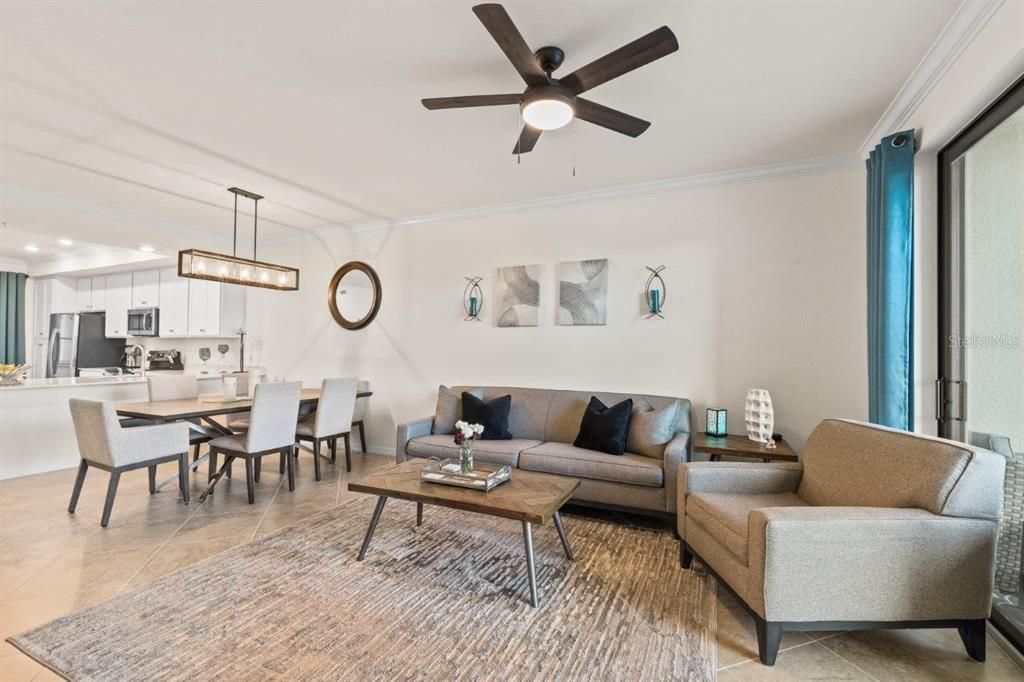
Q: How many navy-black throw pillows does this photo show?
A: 2